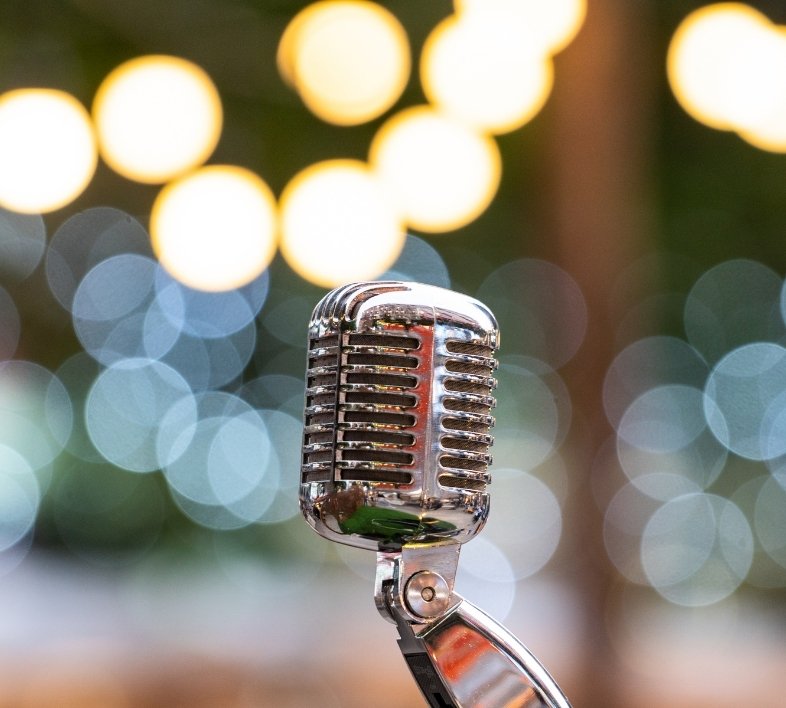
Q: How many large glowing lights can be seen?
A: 10